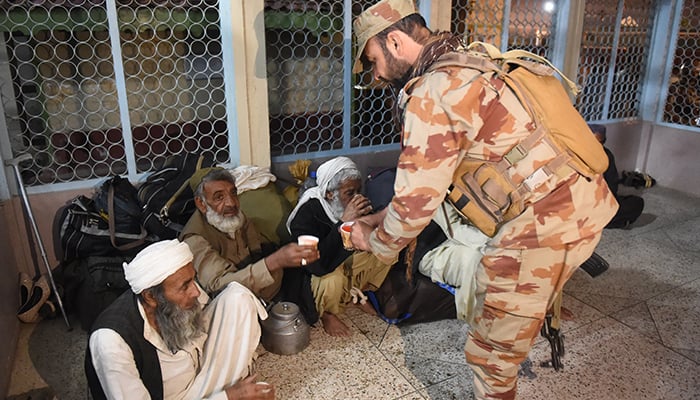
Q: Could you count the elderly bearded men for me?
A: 3